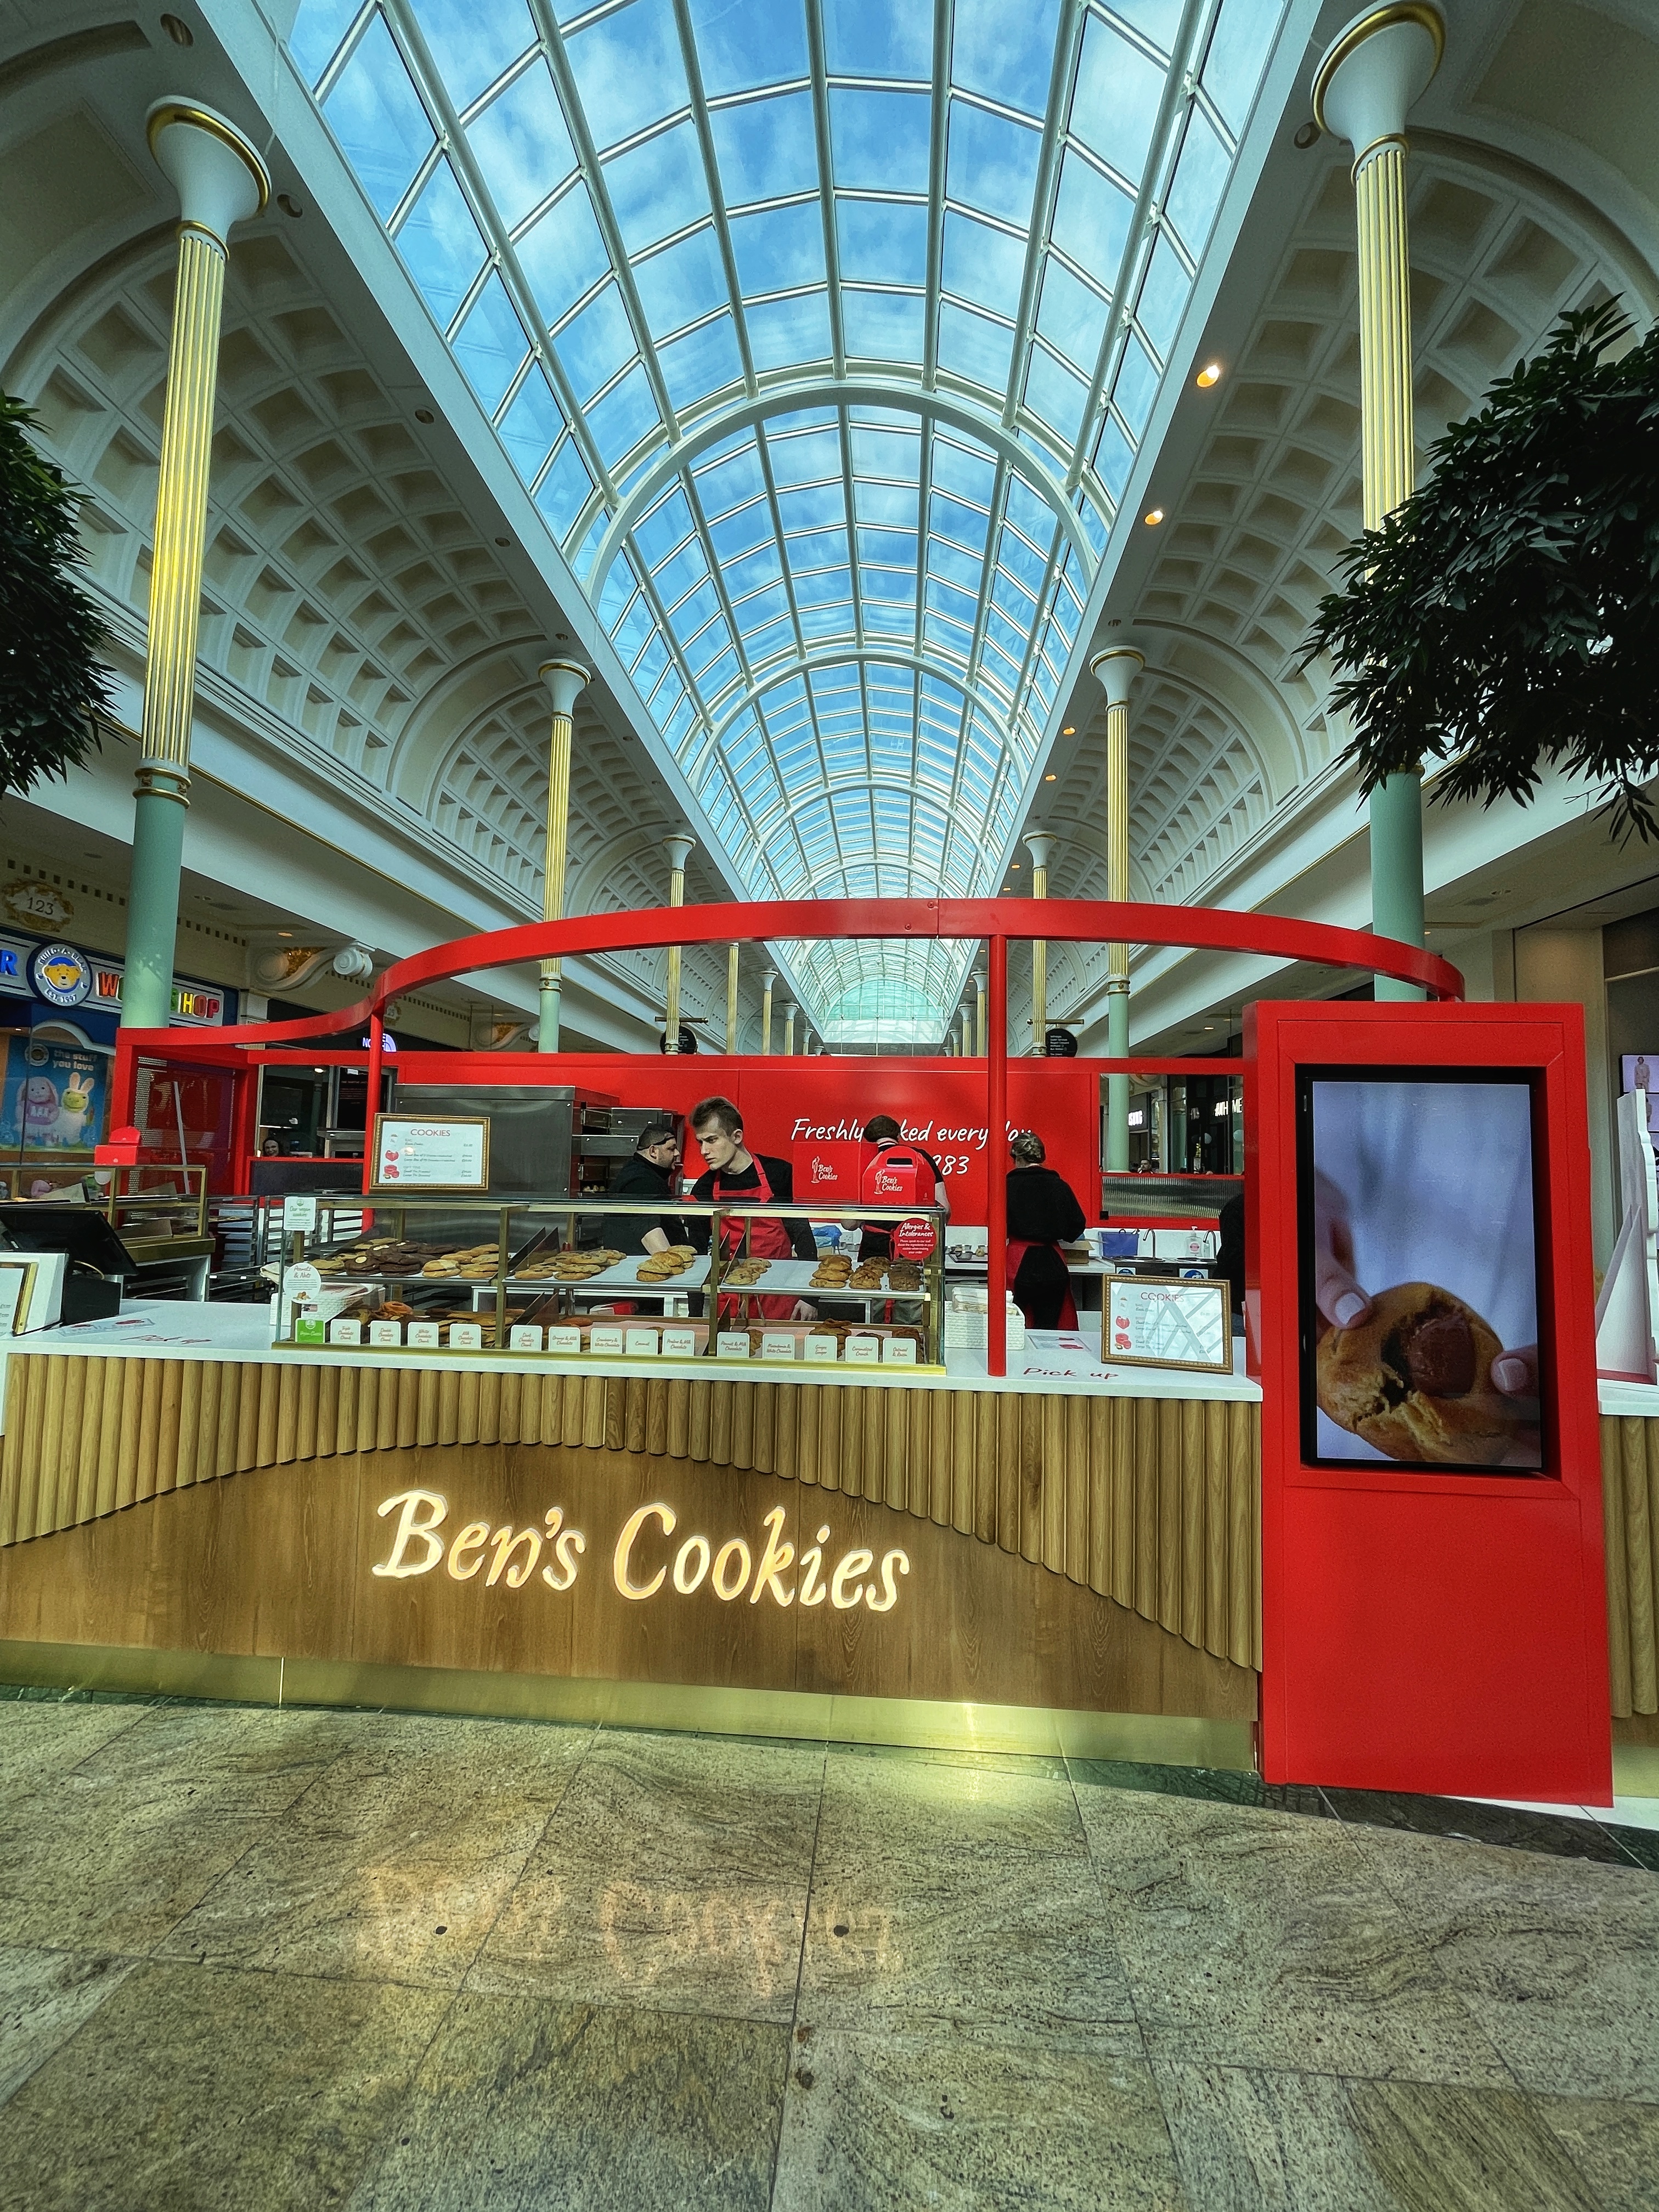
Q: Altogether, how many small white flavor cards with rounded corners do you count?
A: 14